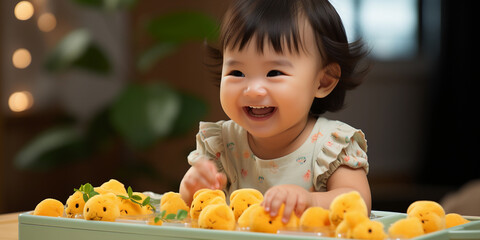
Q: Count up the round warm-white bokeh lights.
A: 4